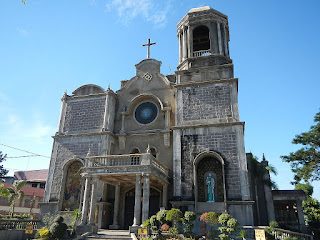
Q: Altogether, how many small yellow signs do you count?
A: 3